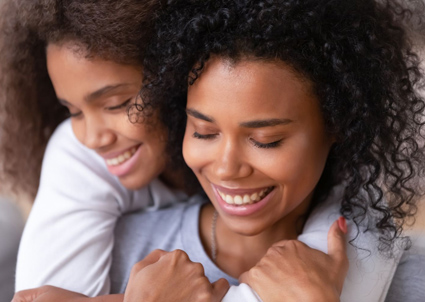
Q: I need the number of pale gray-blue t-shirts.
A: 1